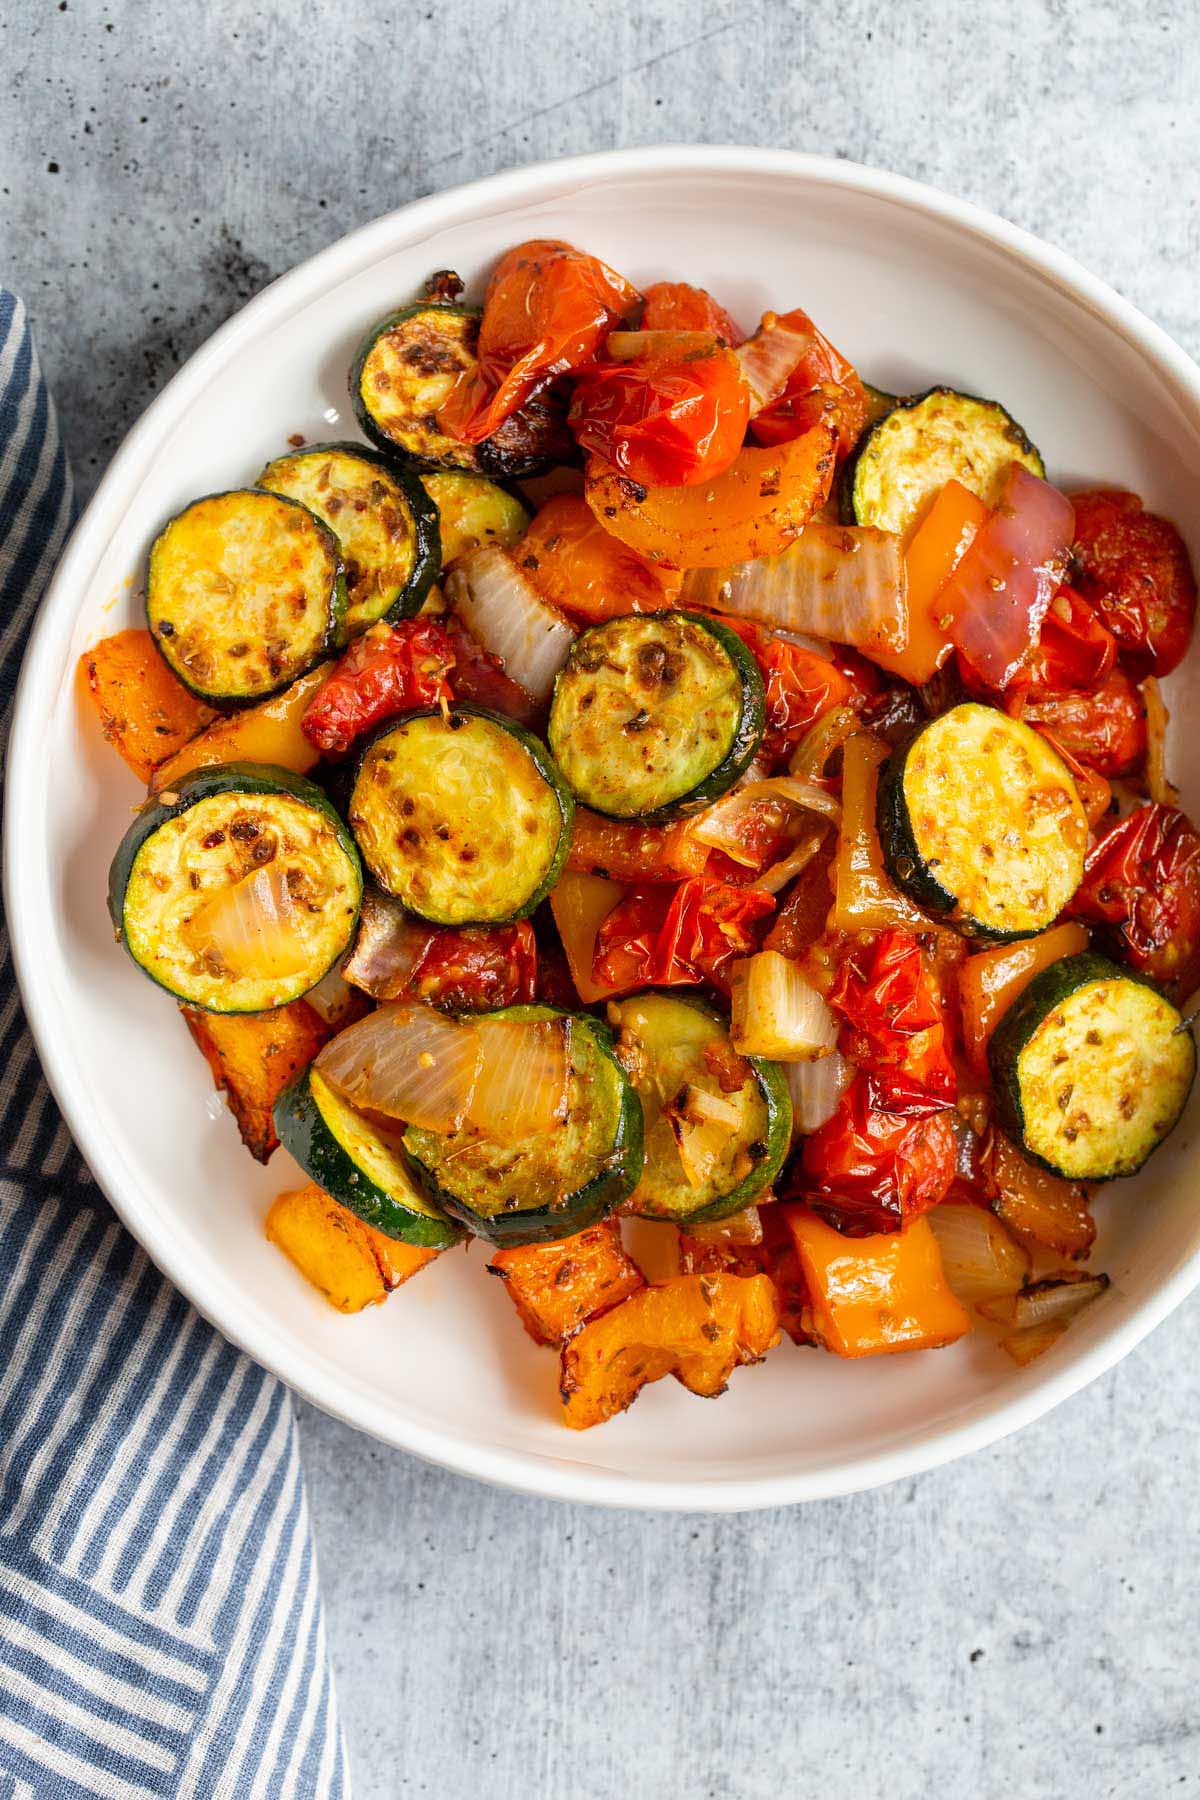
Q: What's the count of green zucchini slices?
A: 13